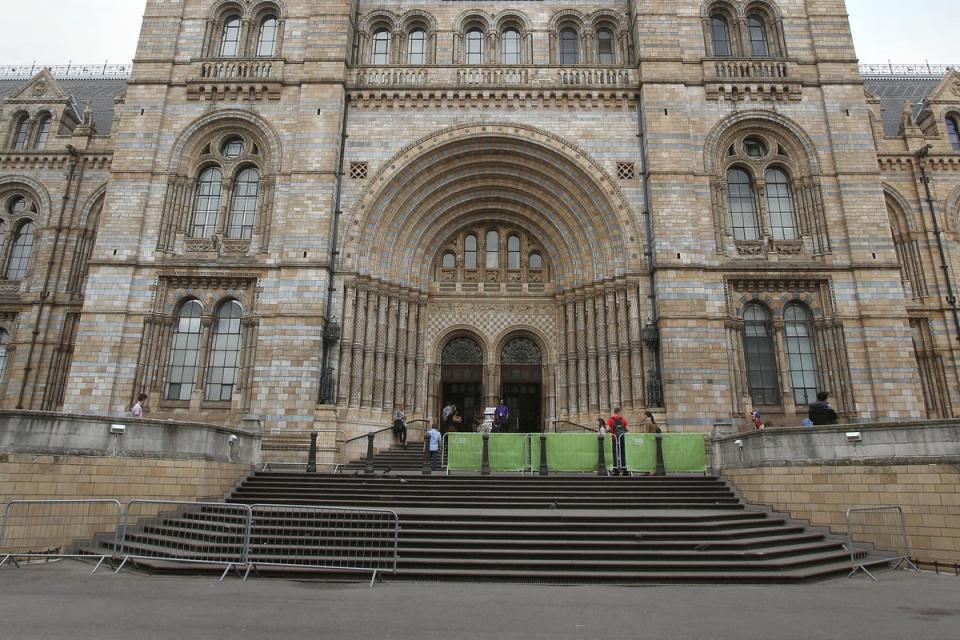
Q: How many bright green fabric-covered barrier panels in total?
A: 3